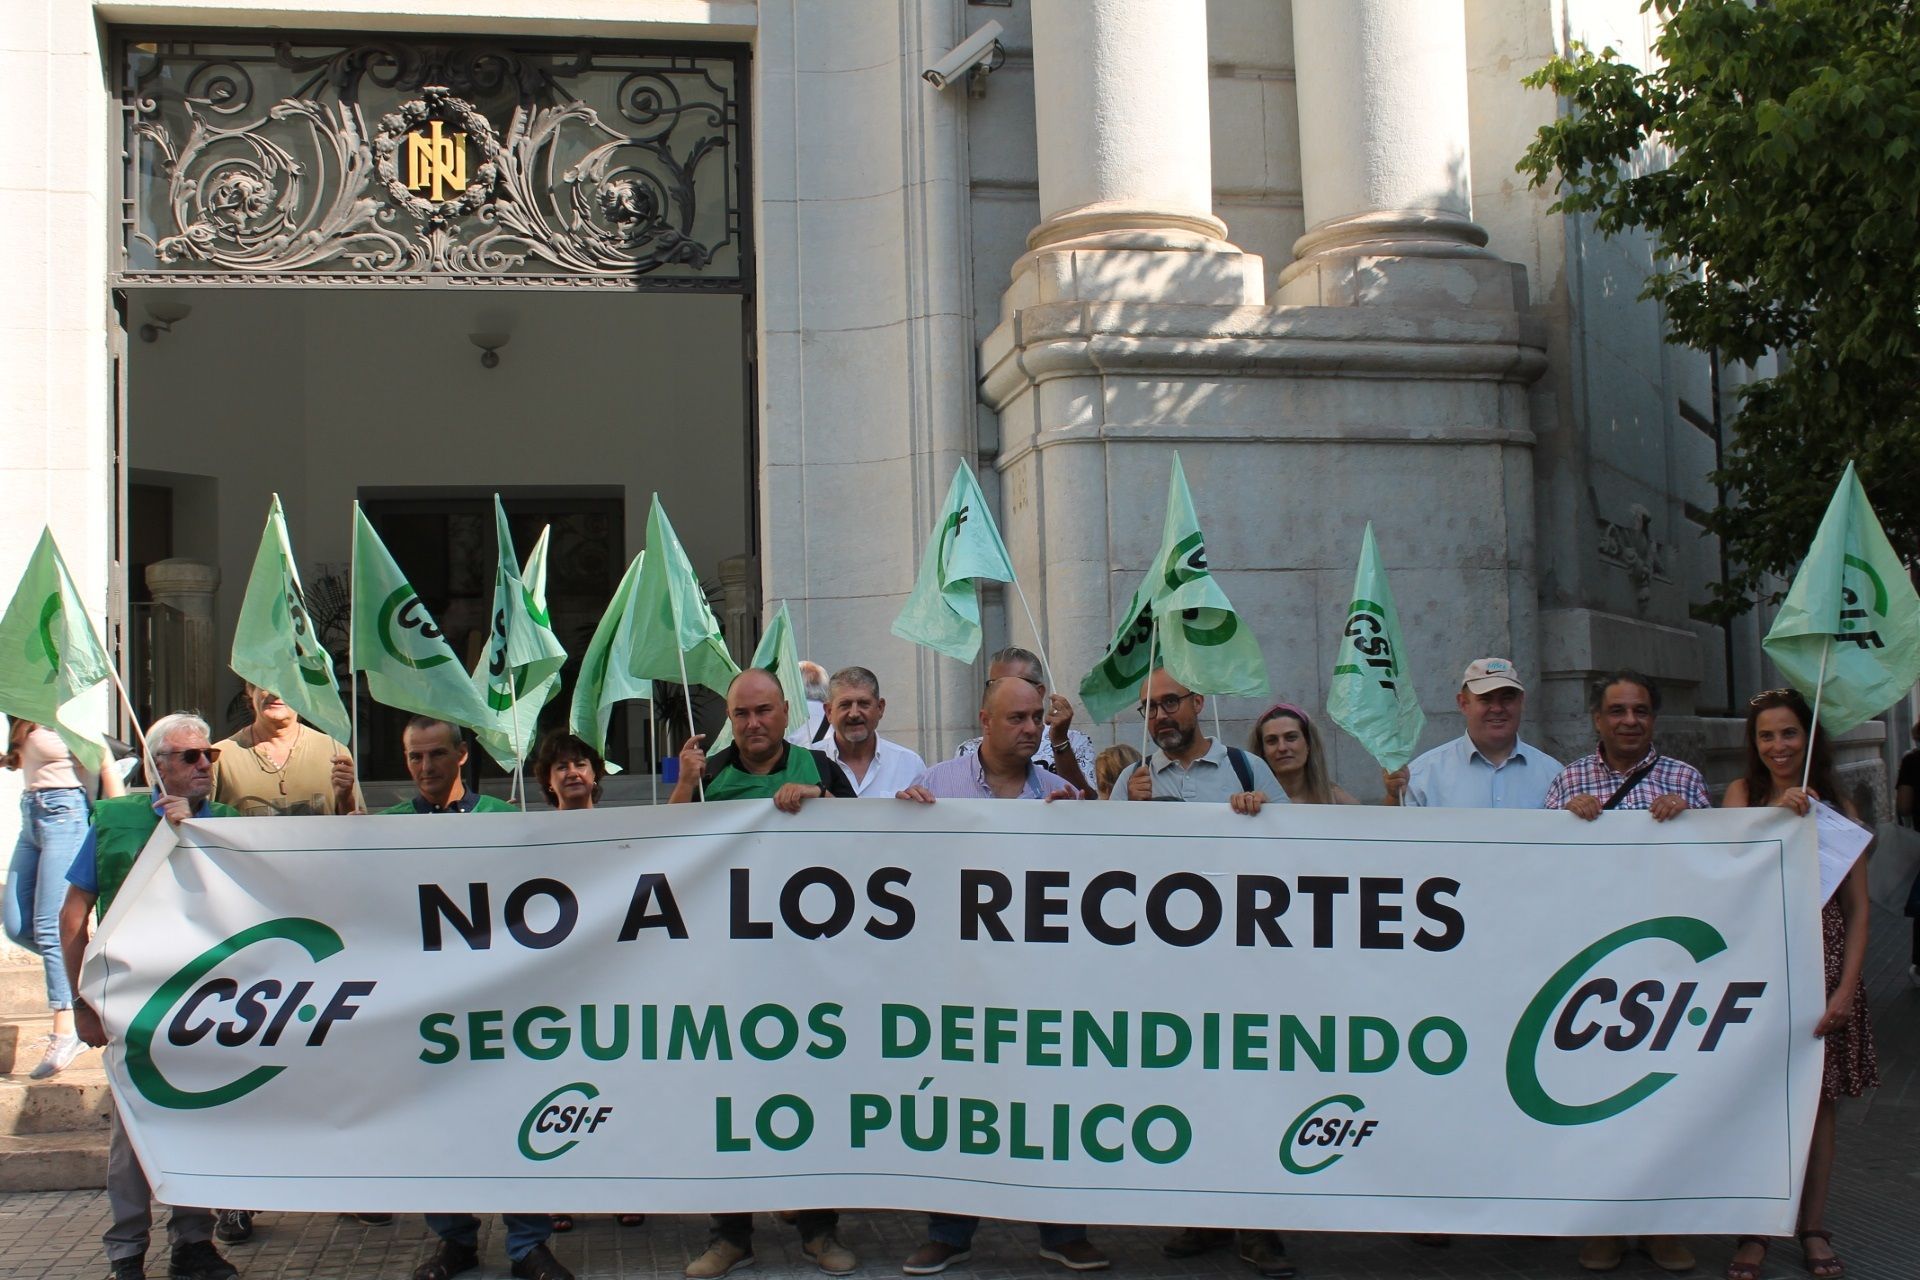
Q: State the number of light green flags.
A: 13